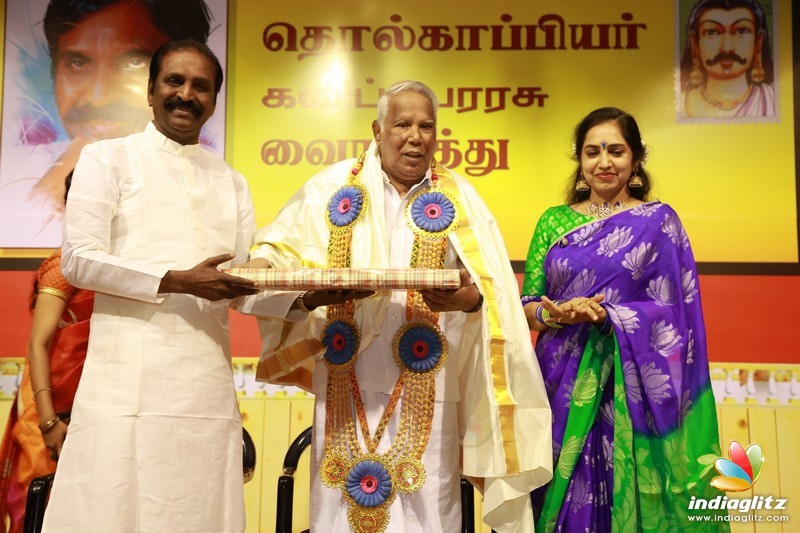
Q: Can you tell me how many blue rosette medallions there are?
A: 5